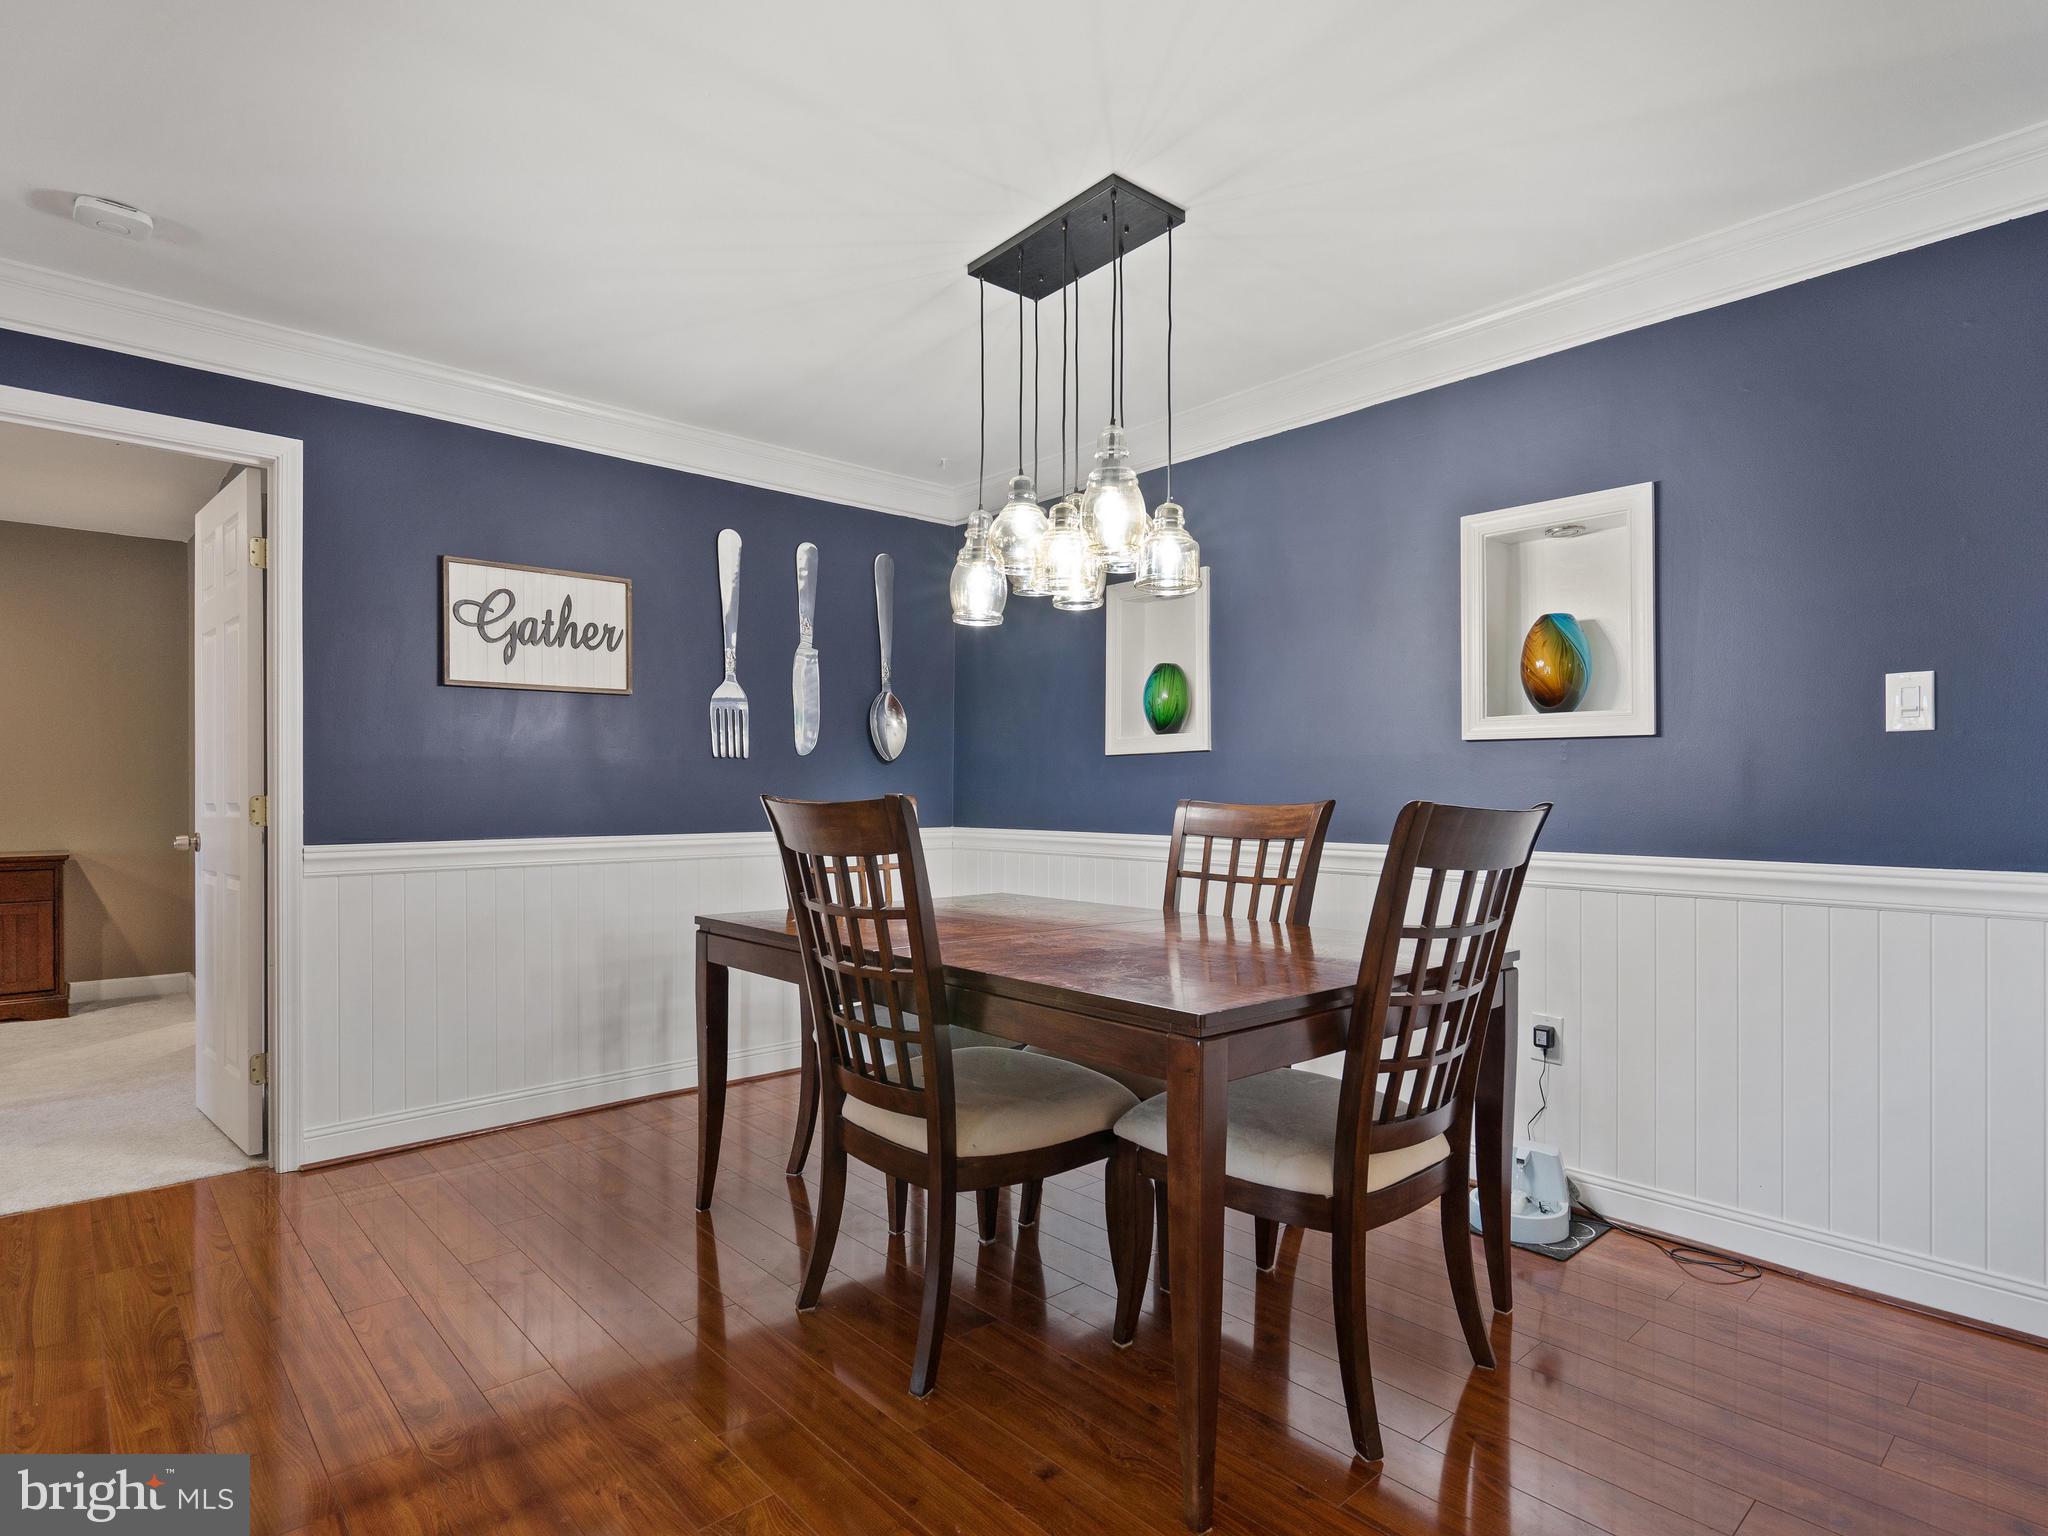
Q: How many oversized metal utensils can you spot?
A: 3